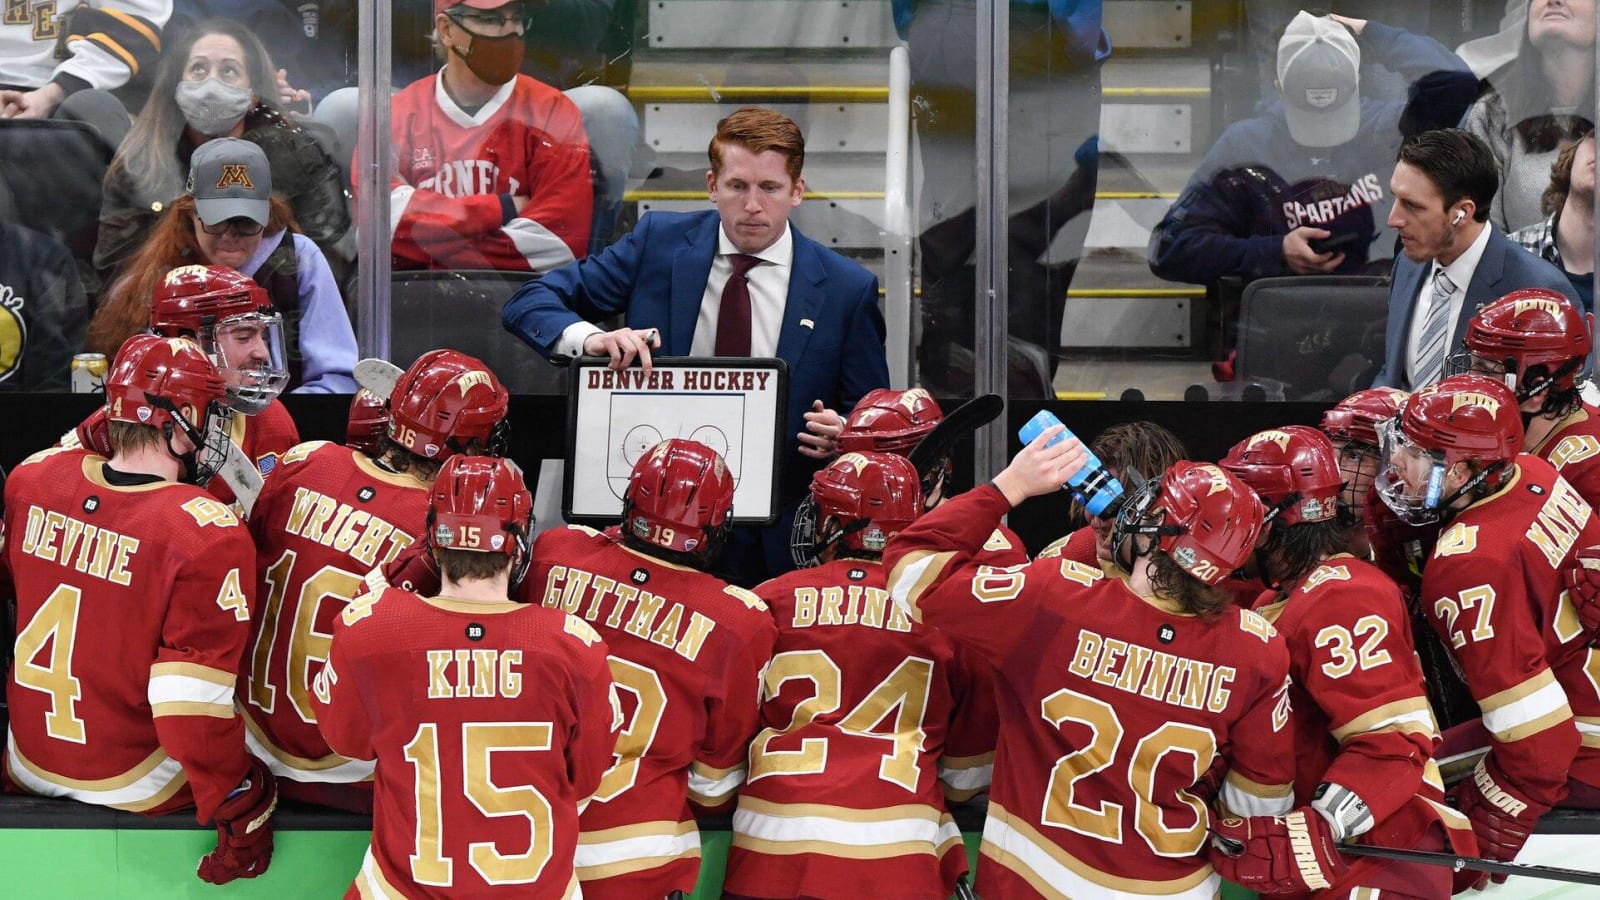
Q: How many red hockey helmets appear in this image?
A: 13